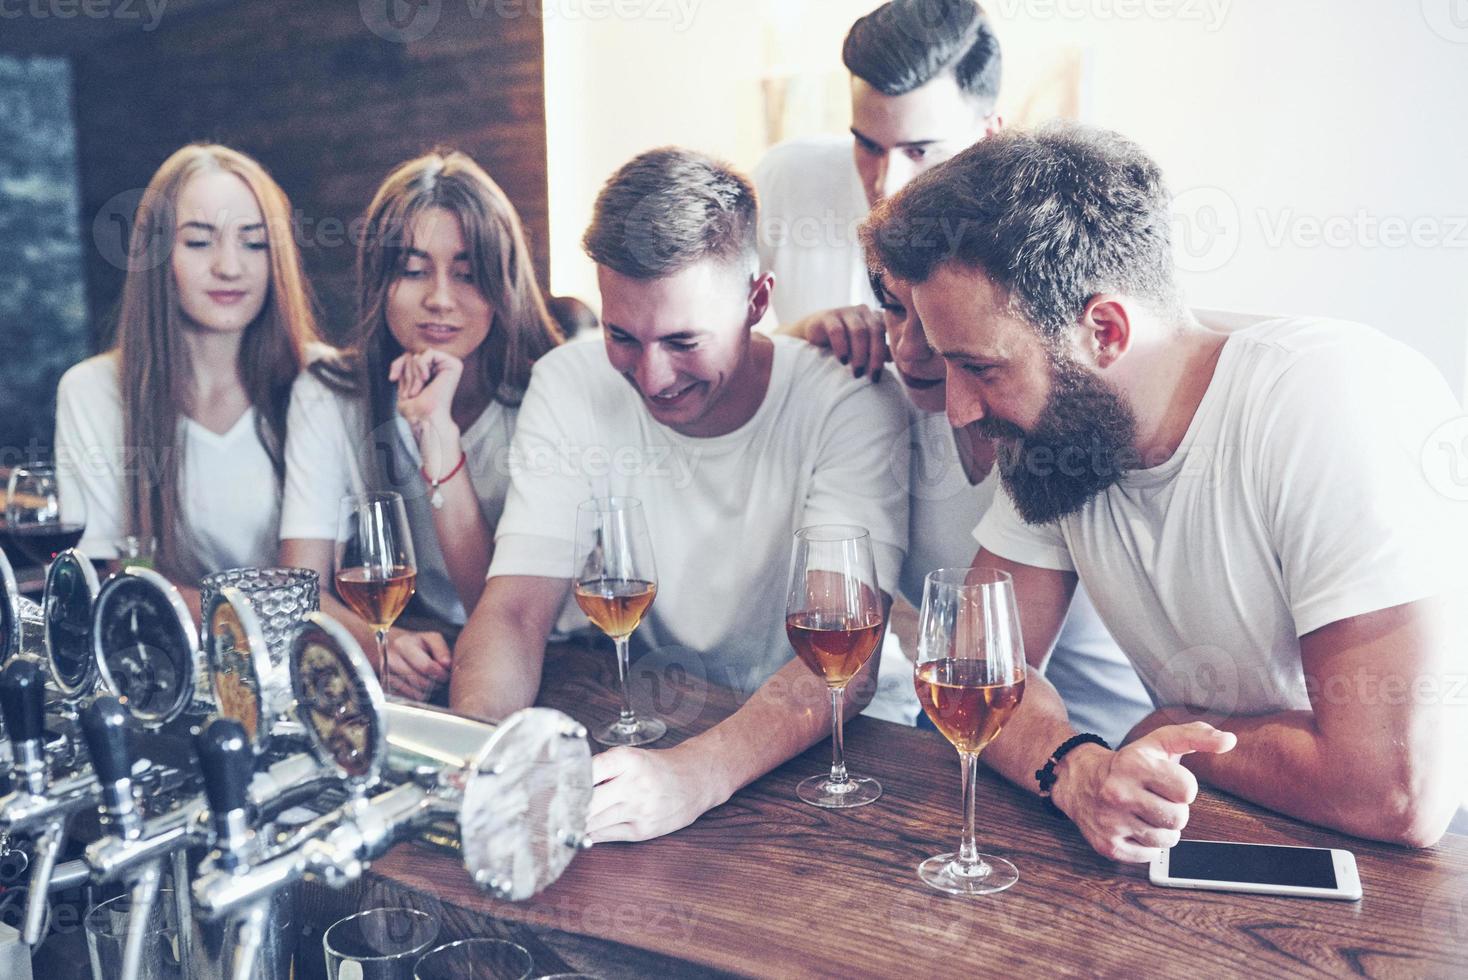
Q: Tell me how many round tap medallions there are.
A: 5